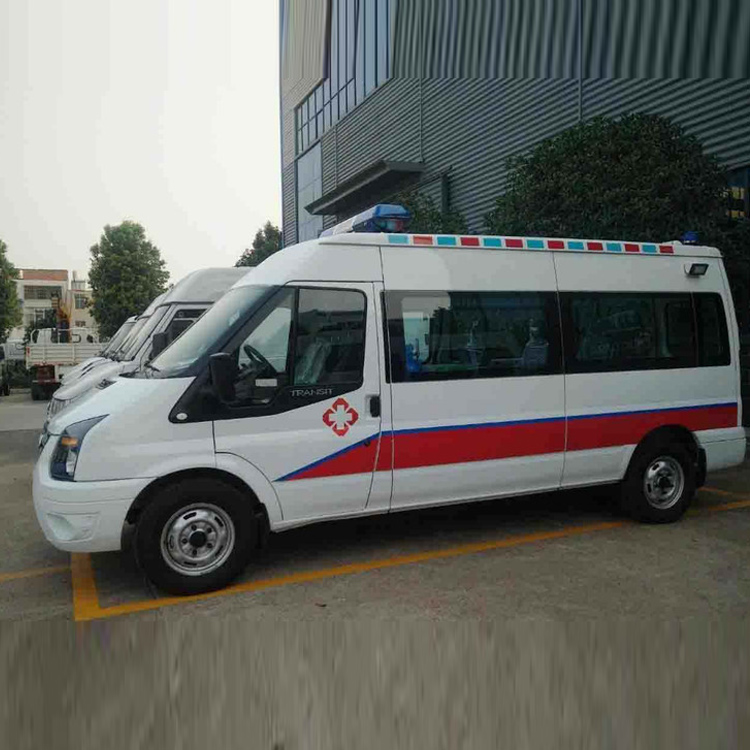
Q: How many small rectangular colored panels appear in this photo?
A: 14